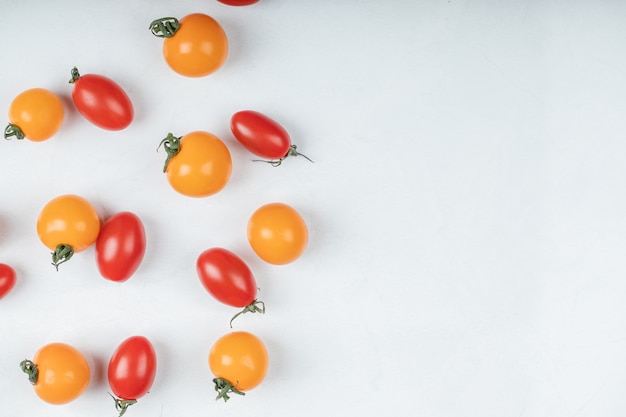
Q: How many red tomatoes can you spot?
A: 7